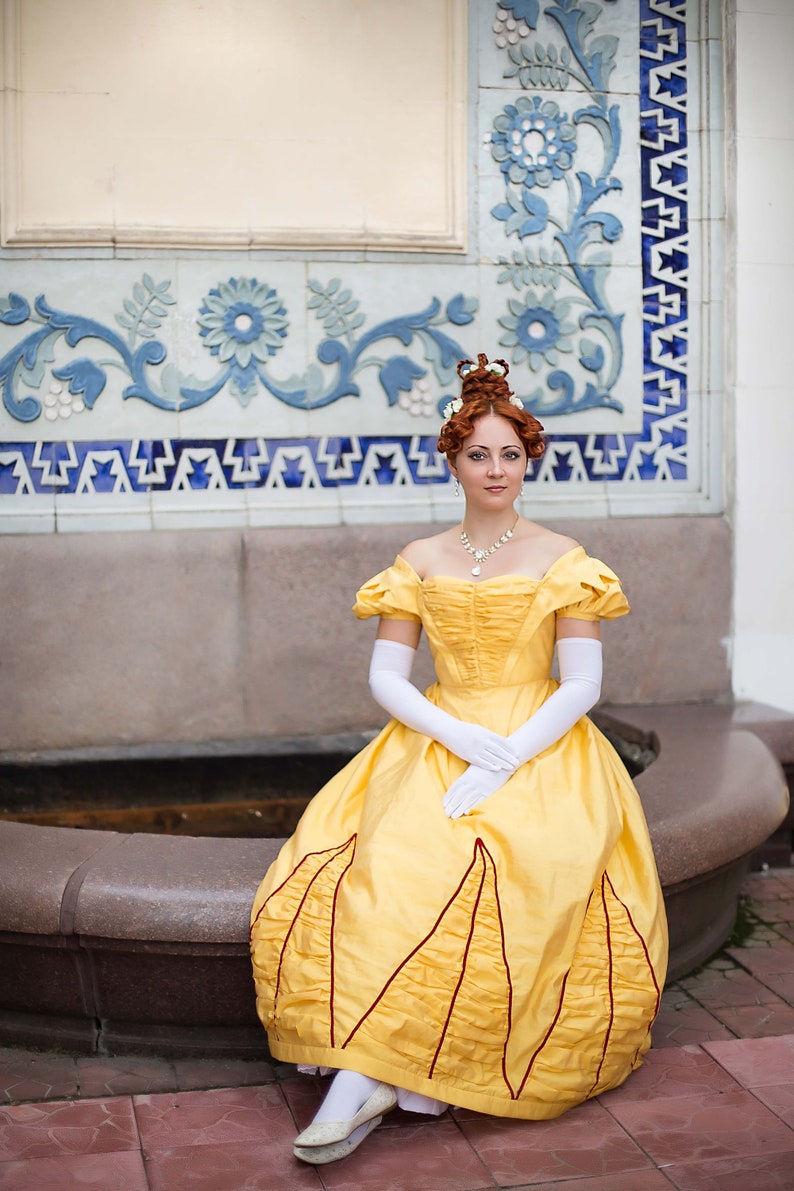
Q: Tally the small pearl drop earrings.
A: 2